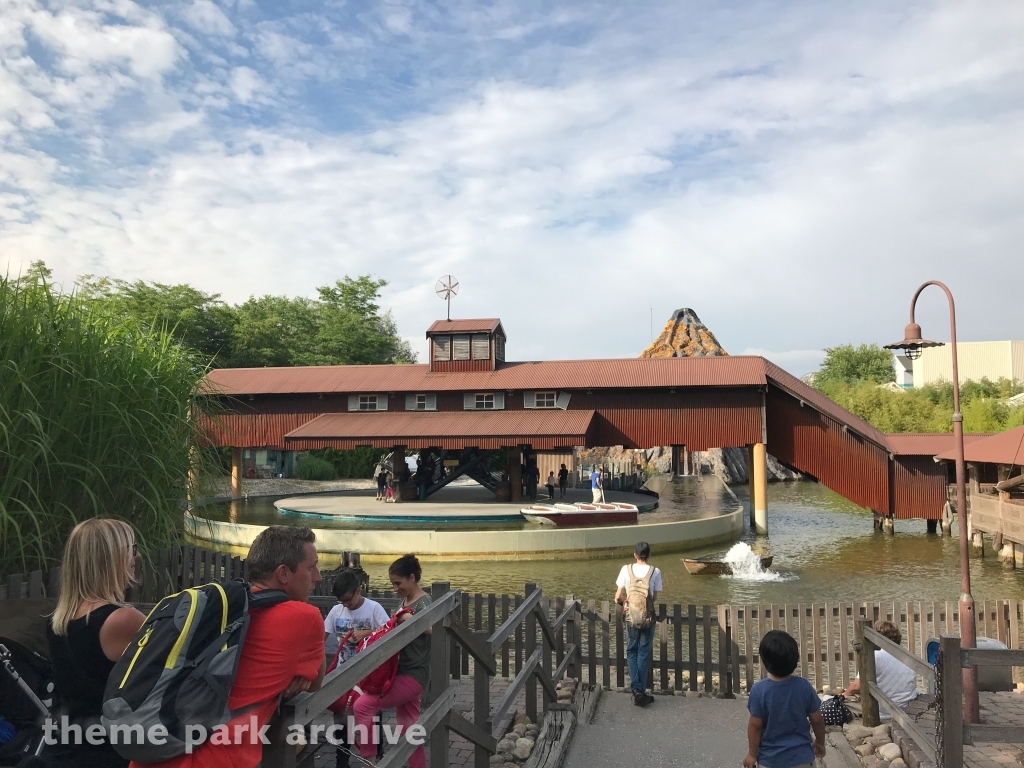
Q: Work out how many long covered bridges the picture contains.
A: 1